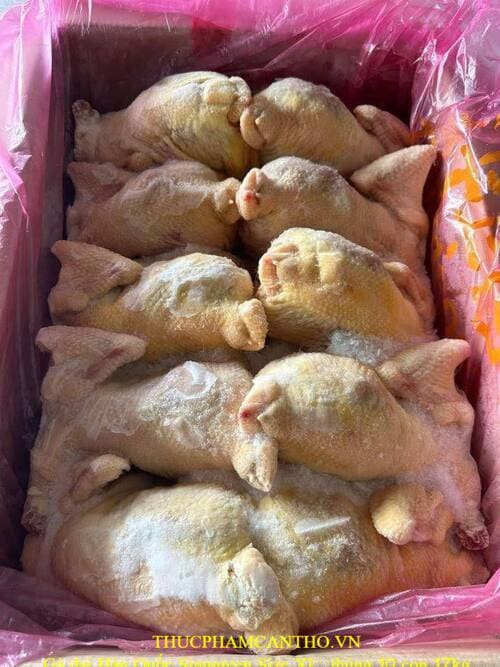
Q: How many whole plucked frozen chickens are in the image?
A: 10